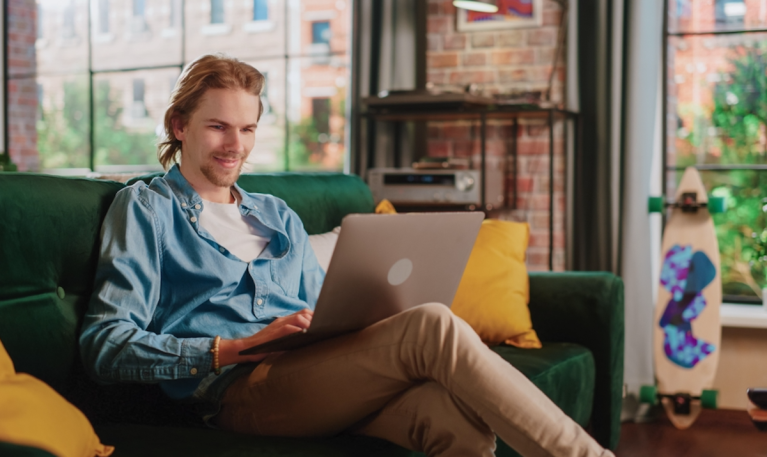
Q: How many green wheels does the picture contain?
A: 4